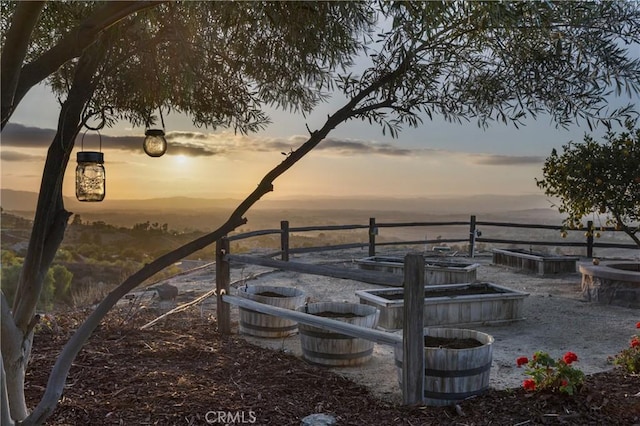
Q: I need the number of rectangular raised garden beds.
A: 3